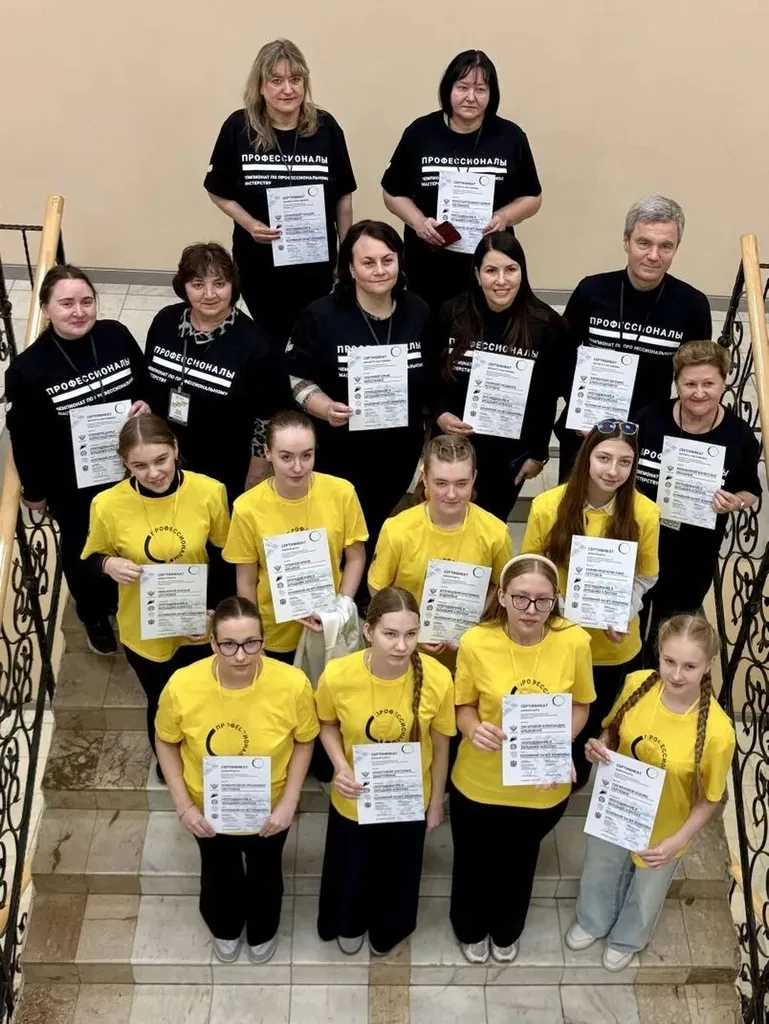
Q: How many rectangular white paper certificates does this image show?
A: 15